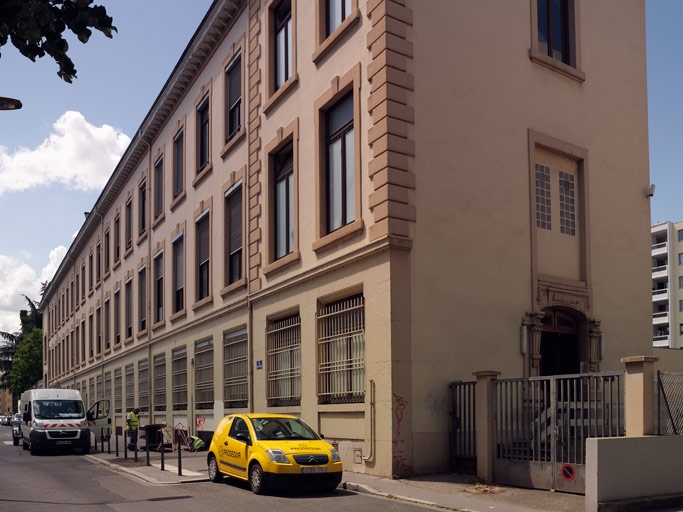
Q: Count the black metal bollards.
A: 9